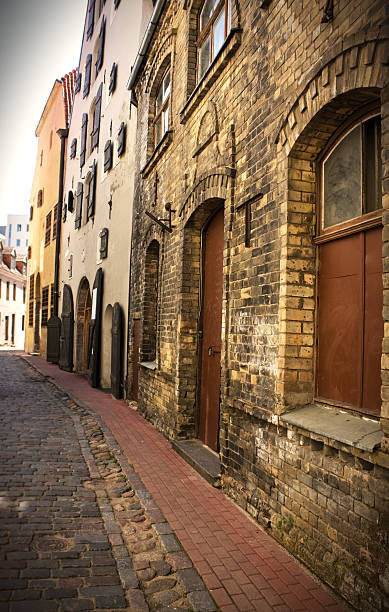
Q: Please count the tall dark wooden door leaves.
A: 4